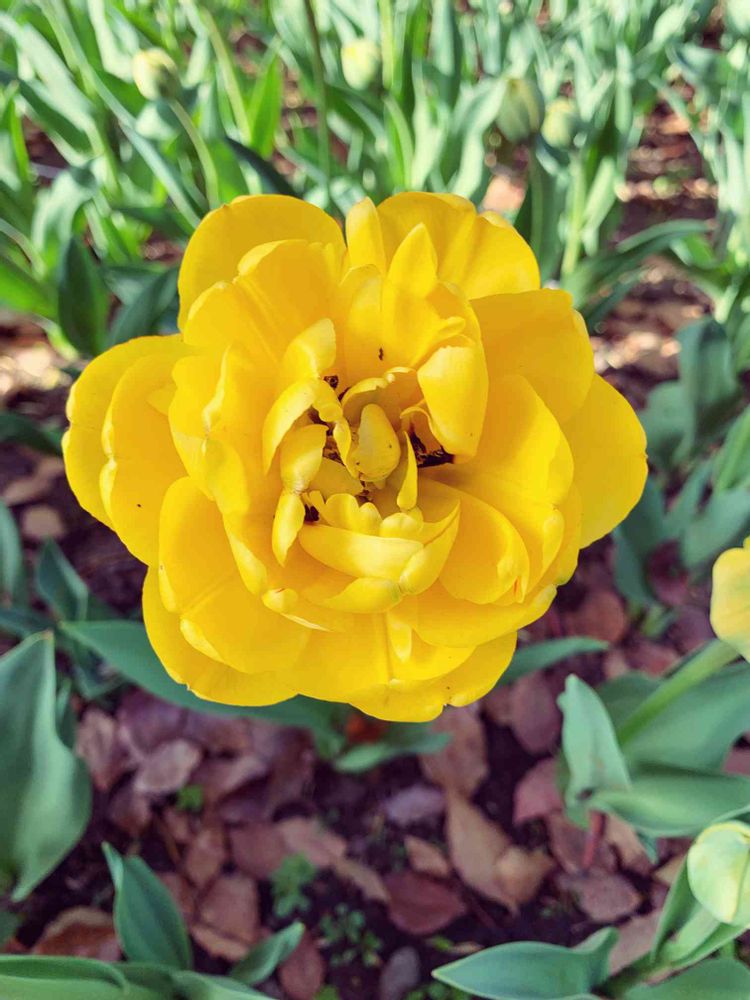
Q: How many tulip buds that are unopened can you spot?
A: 5